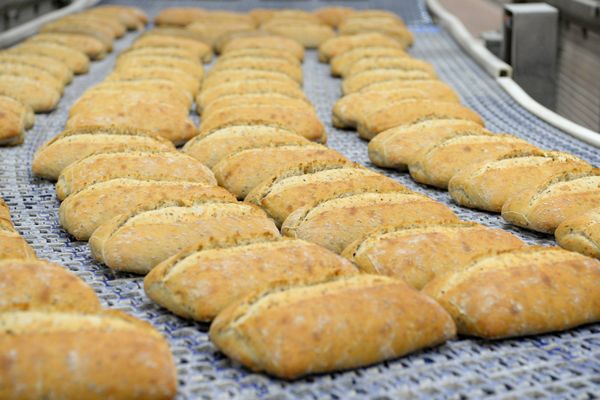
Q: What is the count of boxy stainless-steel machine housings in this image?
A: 1